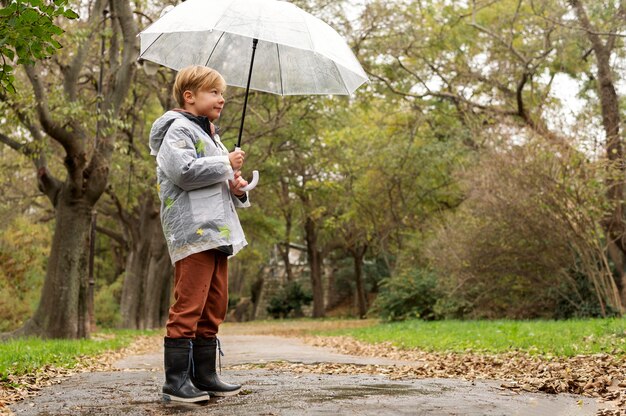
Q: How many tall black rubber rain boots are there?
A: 2